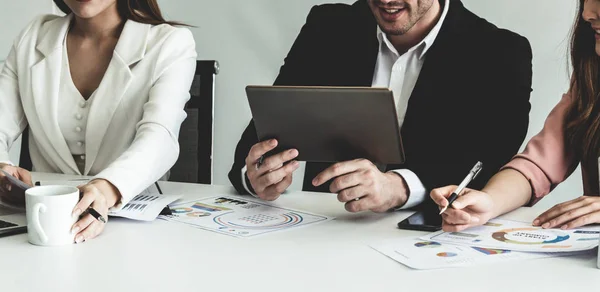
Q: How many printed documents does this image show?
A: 4